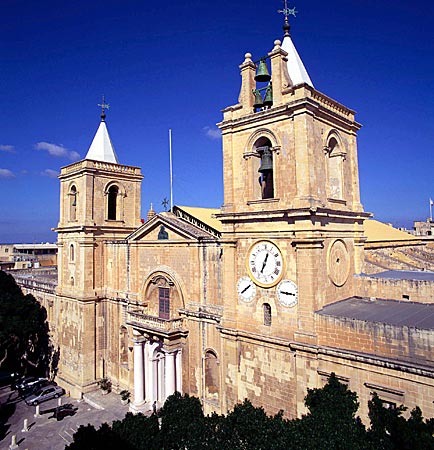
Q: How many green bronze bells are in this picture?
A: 4